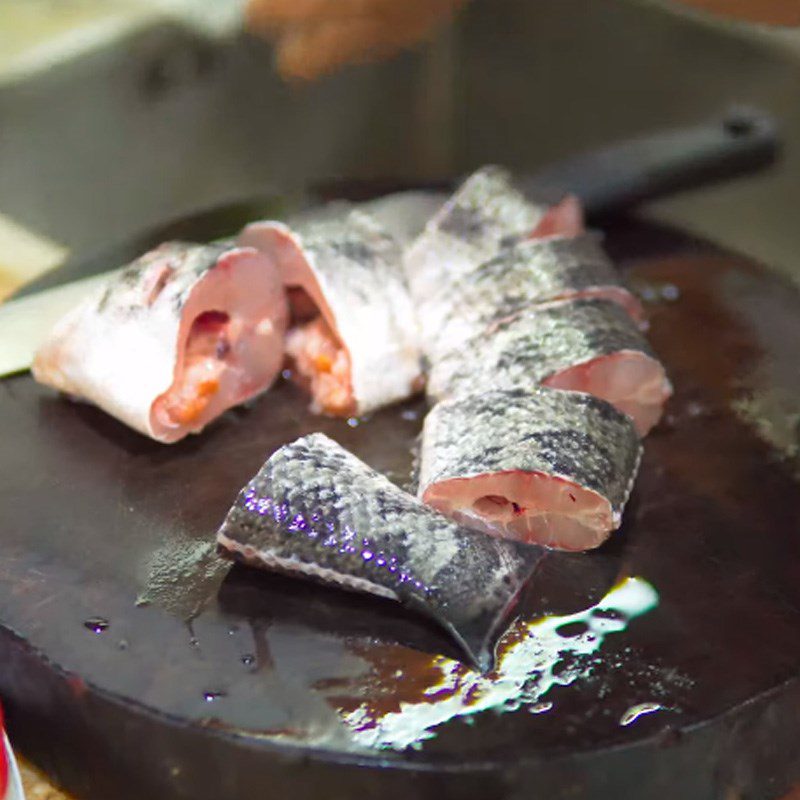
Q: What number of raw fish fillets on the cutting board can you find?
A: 7